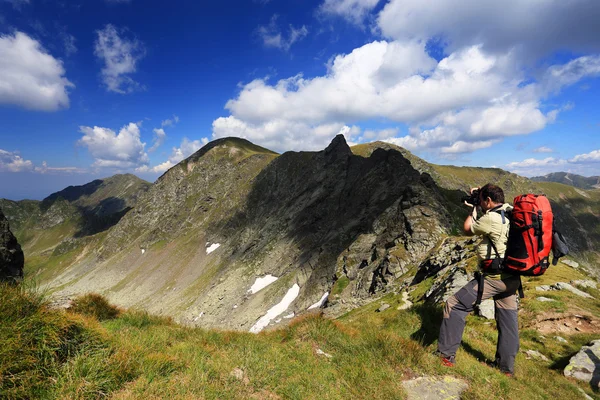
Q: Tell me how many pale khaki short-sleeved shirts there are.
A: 1